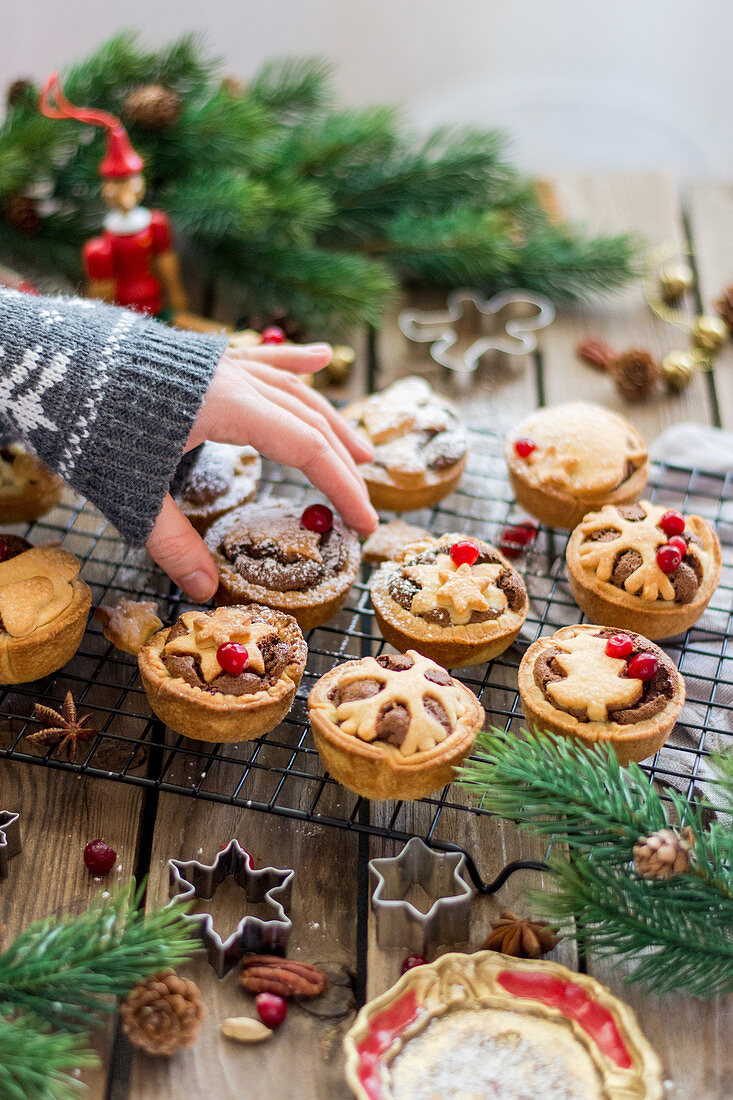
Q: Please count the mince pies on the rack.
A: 11